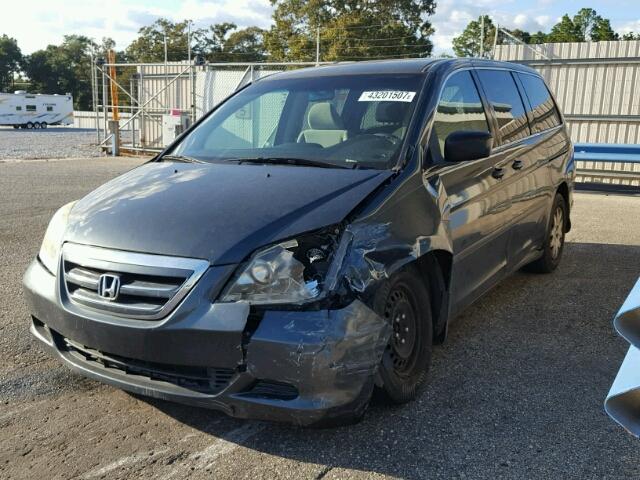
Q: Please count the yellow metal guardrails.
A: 0